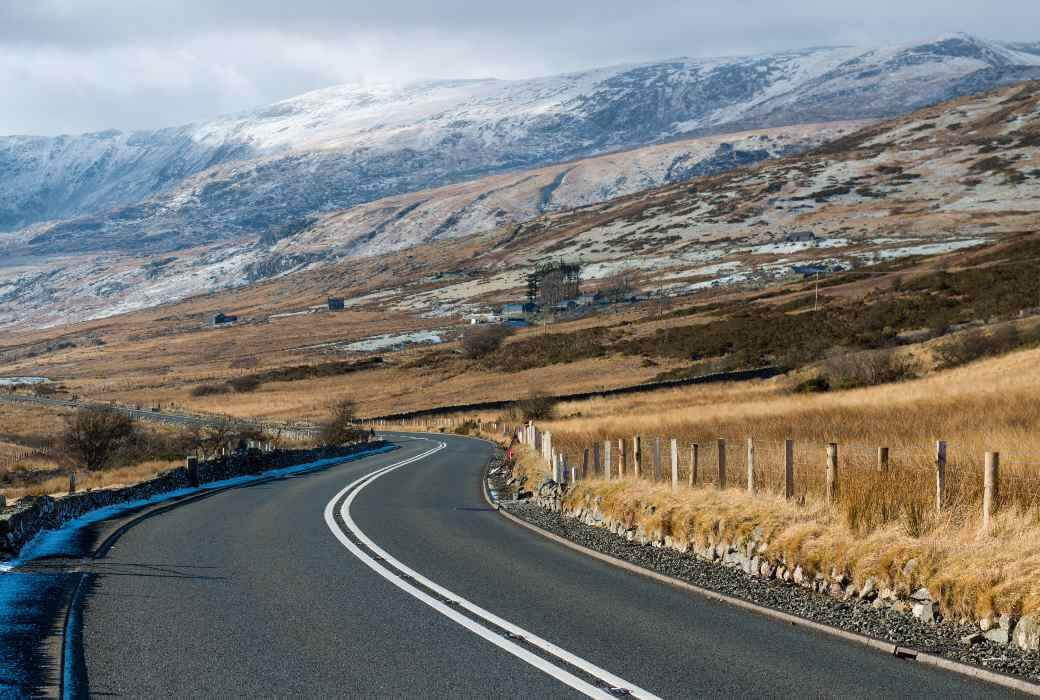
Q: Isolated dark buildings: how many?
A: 2